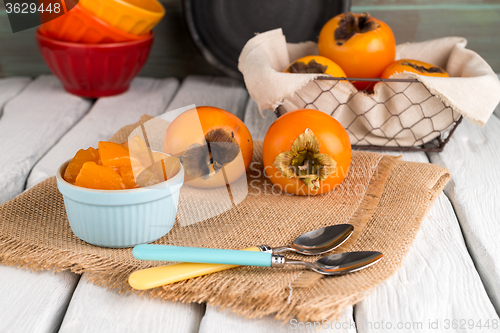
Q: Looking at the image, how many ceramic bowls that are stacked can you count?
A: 3